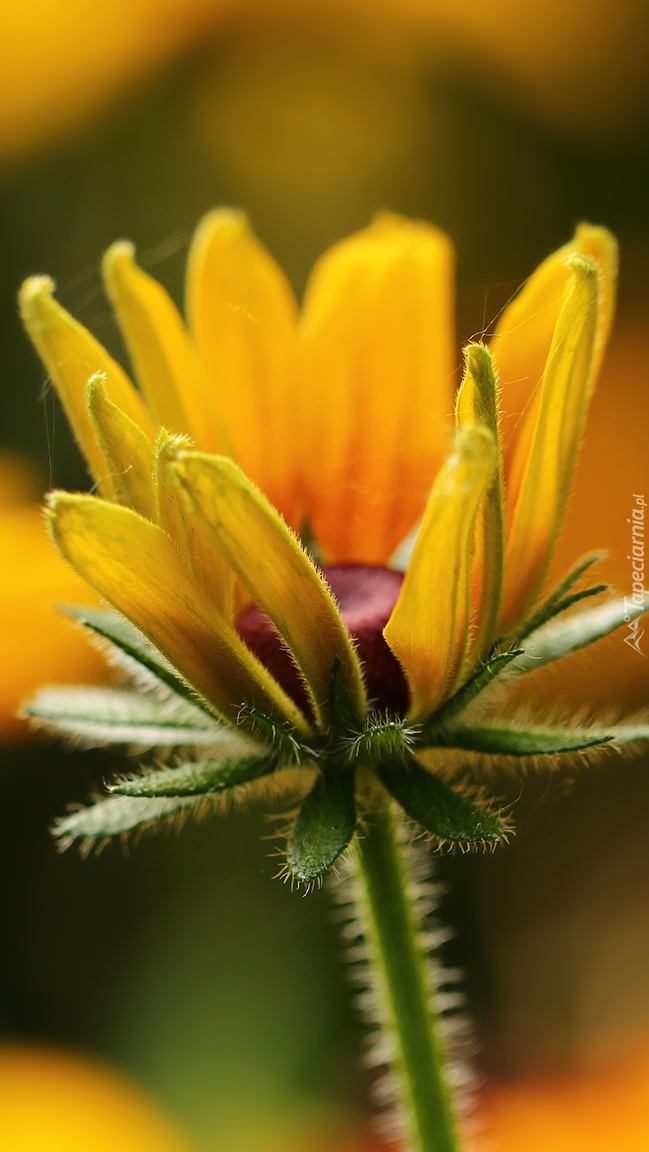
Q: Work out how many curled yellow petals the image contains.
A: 12